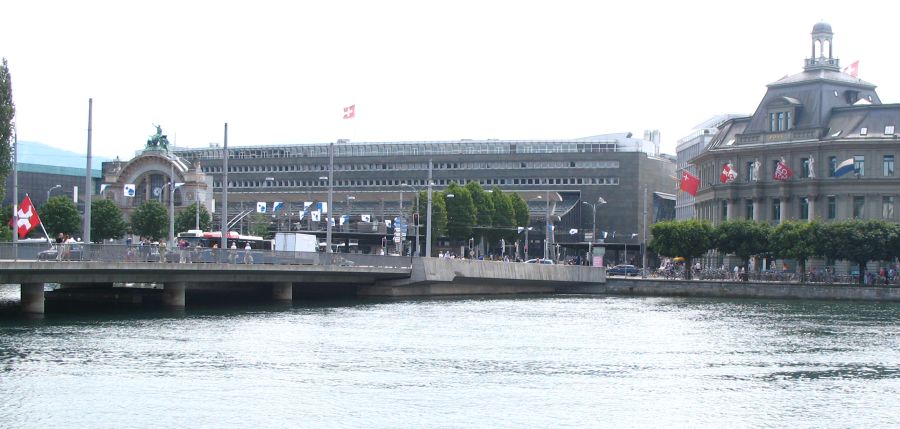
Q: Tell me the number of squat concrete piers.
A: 3